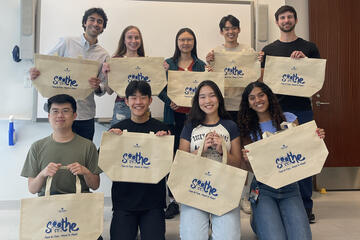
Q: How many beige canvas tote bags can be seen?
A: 9